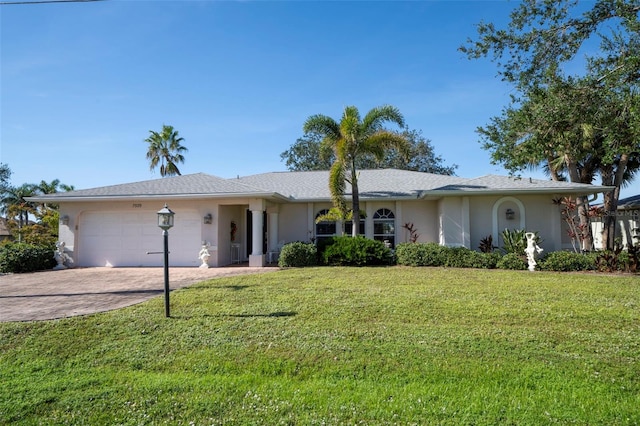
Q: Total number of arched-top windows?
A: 3